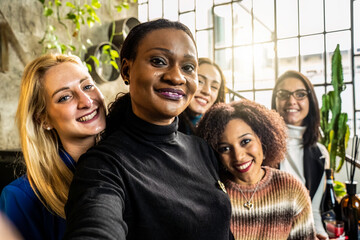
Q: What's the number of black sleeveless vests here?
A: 1